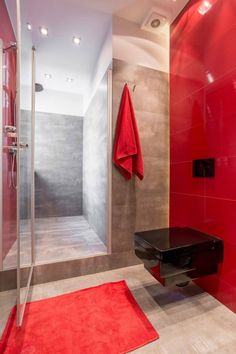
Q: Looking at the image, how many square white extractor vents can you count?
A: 1